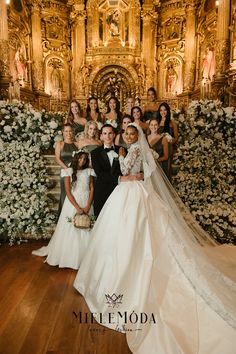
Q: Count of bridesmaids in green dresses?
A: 11